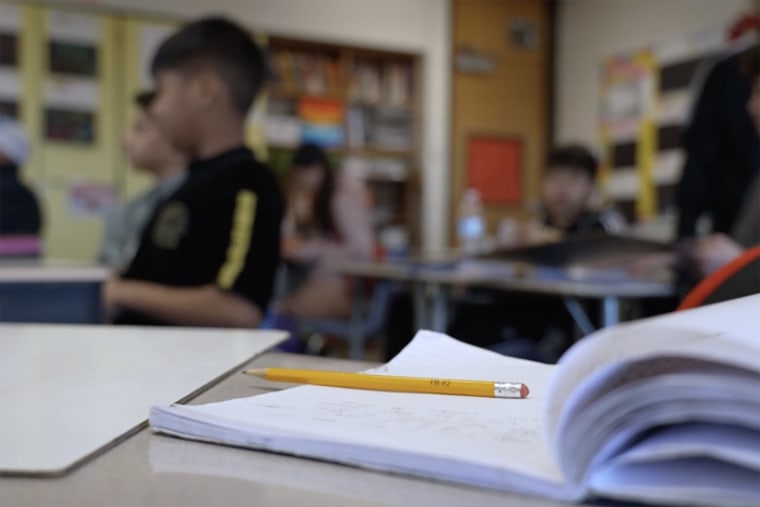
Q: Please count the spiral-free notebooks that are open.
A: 1